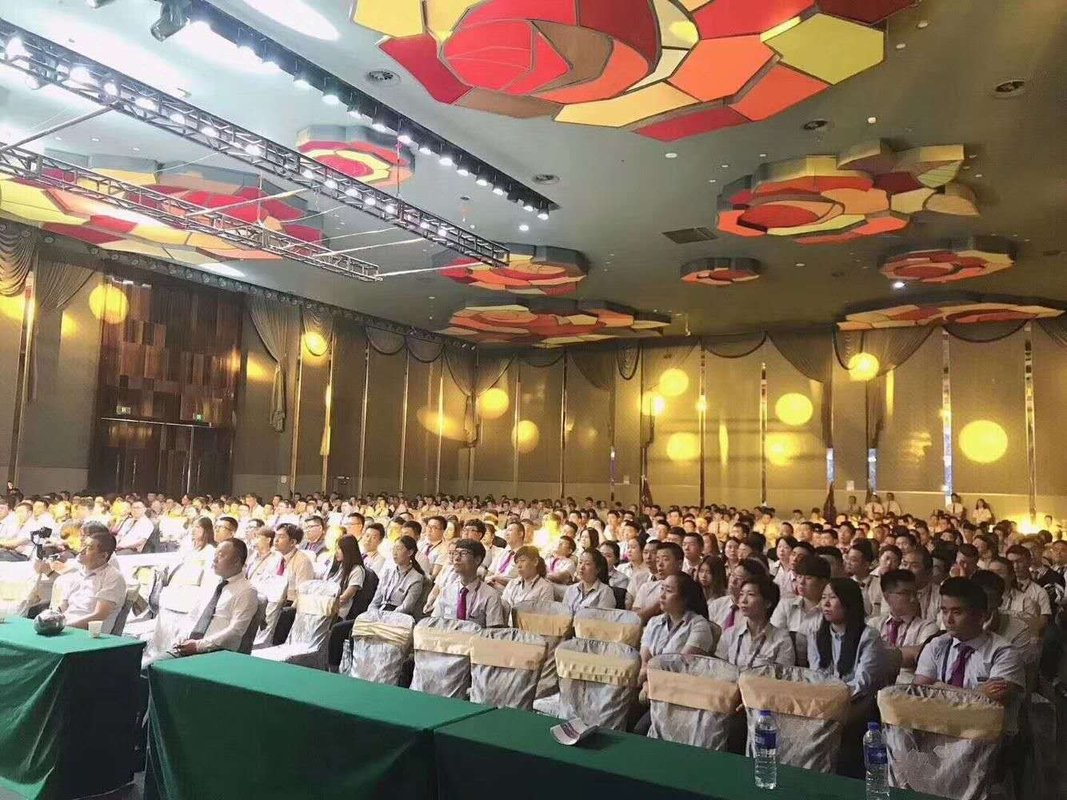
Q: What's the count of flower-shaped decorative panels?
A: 9